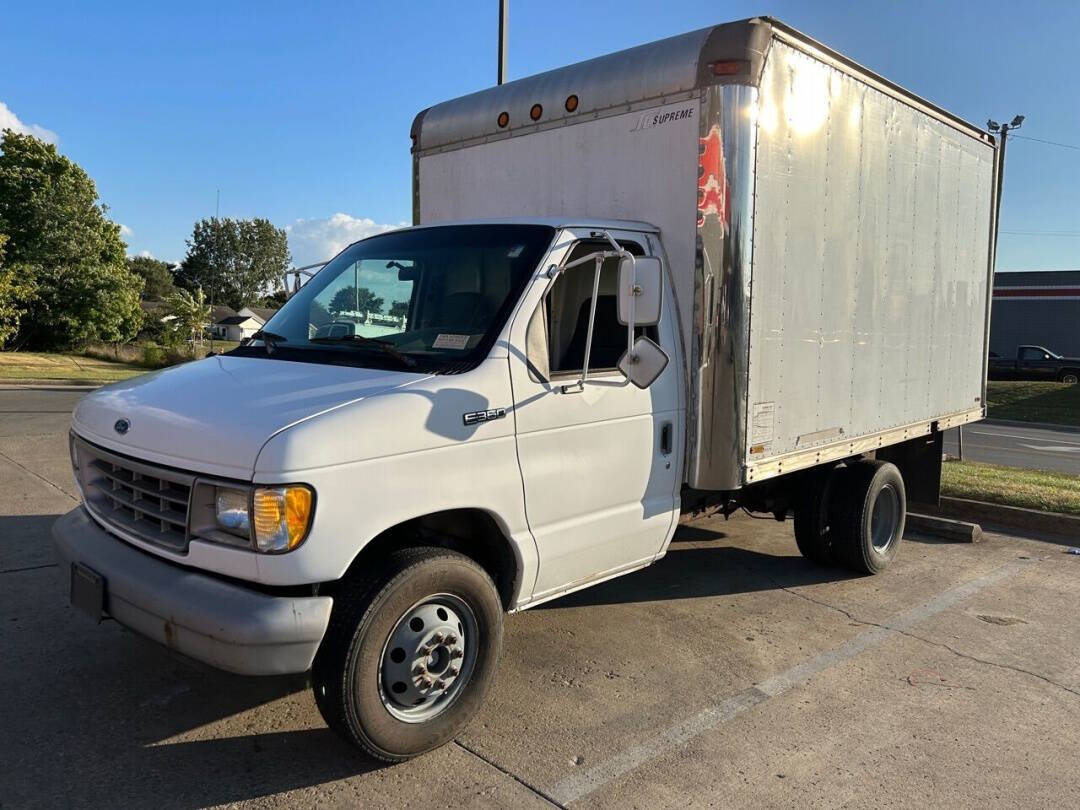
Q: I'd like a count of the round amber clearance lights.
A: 3